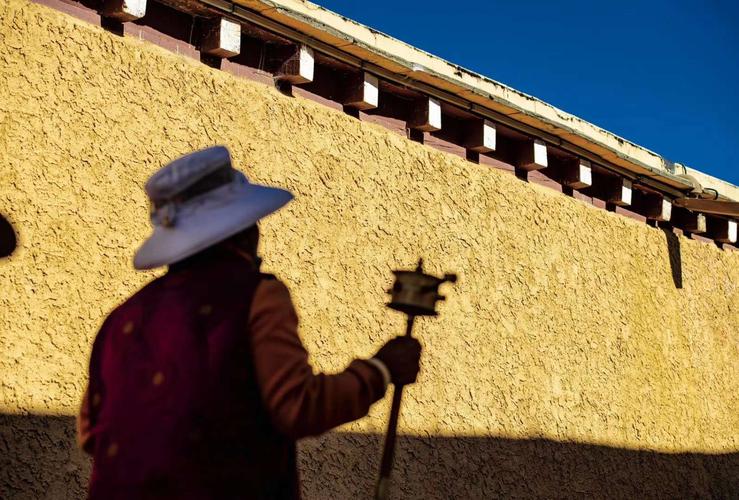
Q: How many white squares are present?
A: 12